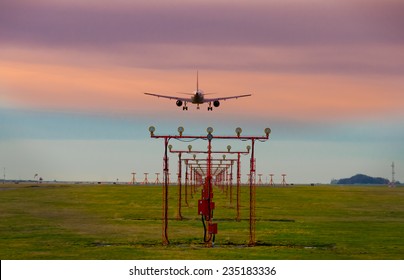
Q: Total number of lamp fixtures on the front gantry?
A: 5